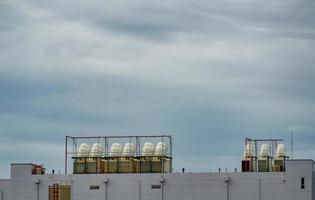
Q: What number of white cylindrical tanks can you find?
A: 9